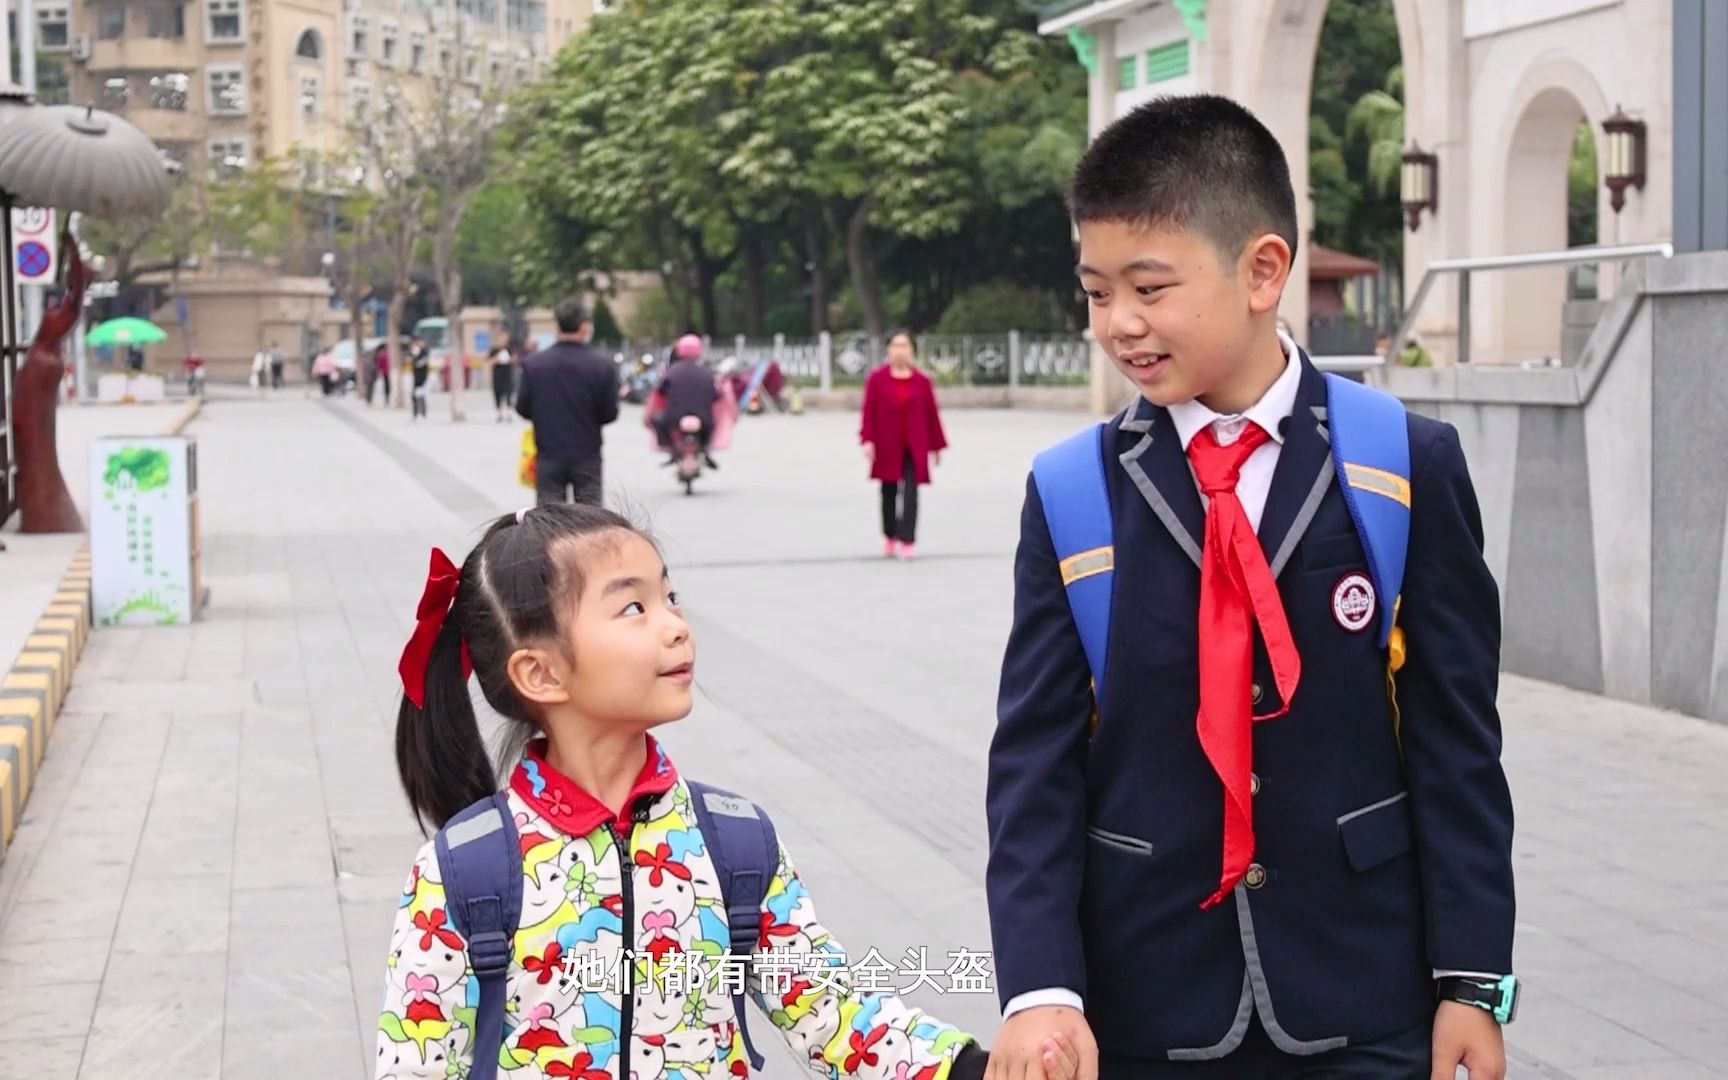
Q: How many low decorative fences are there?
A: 1